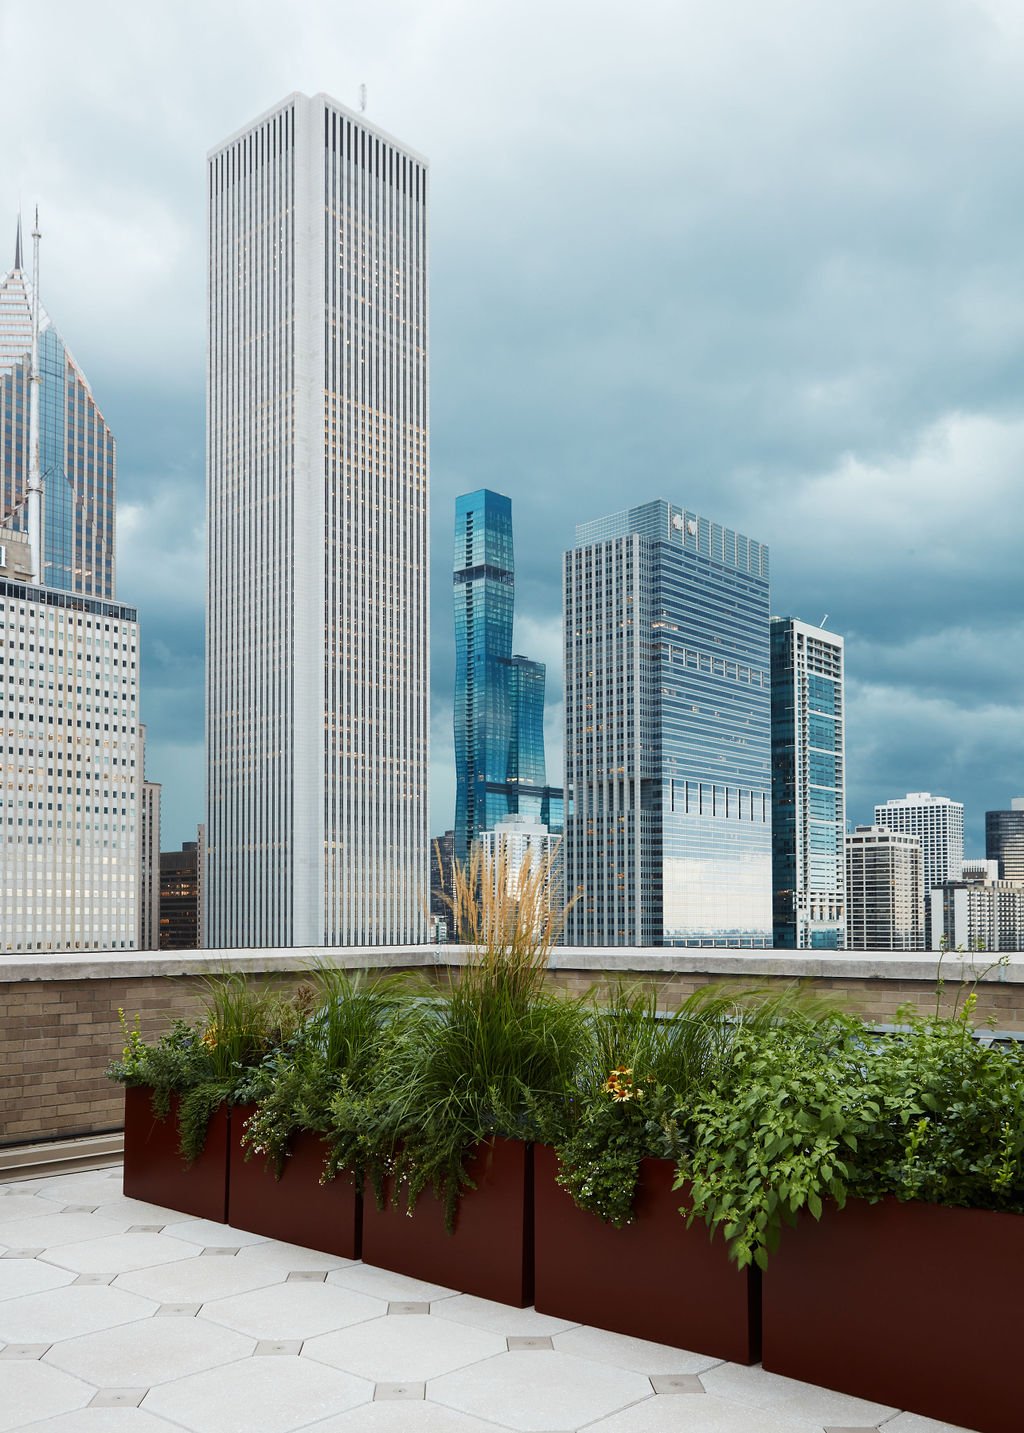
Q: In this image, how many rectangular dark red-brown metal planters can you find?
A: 5